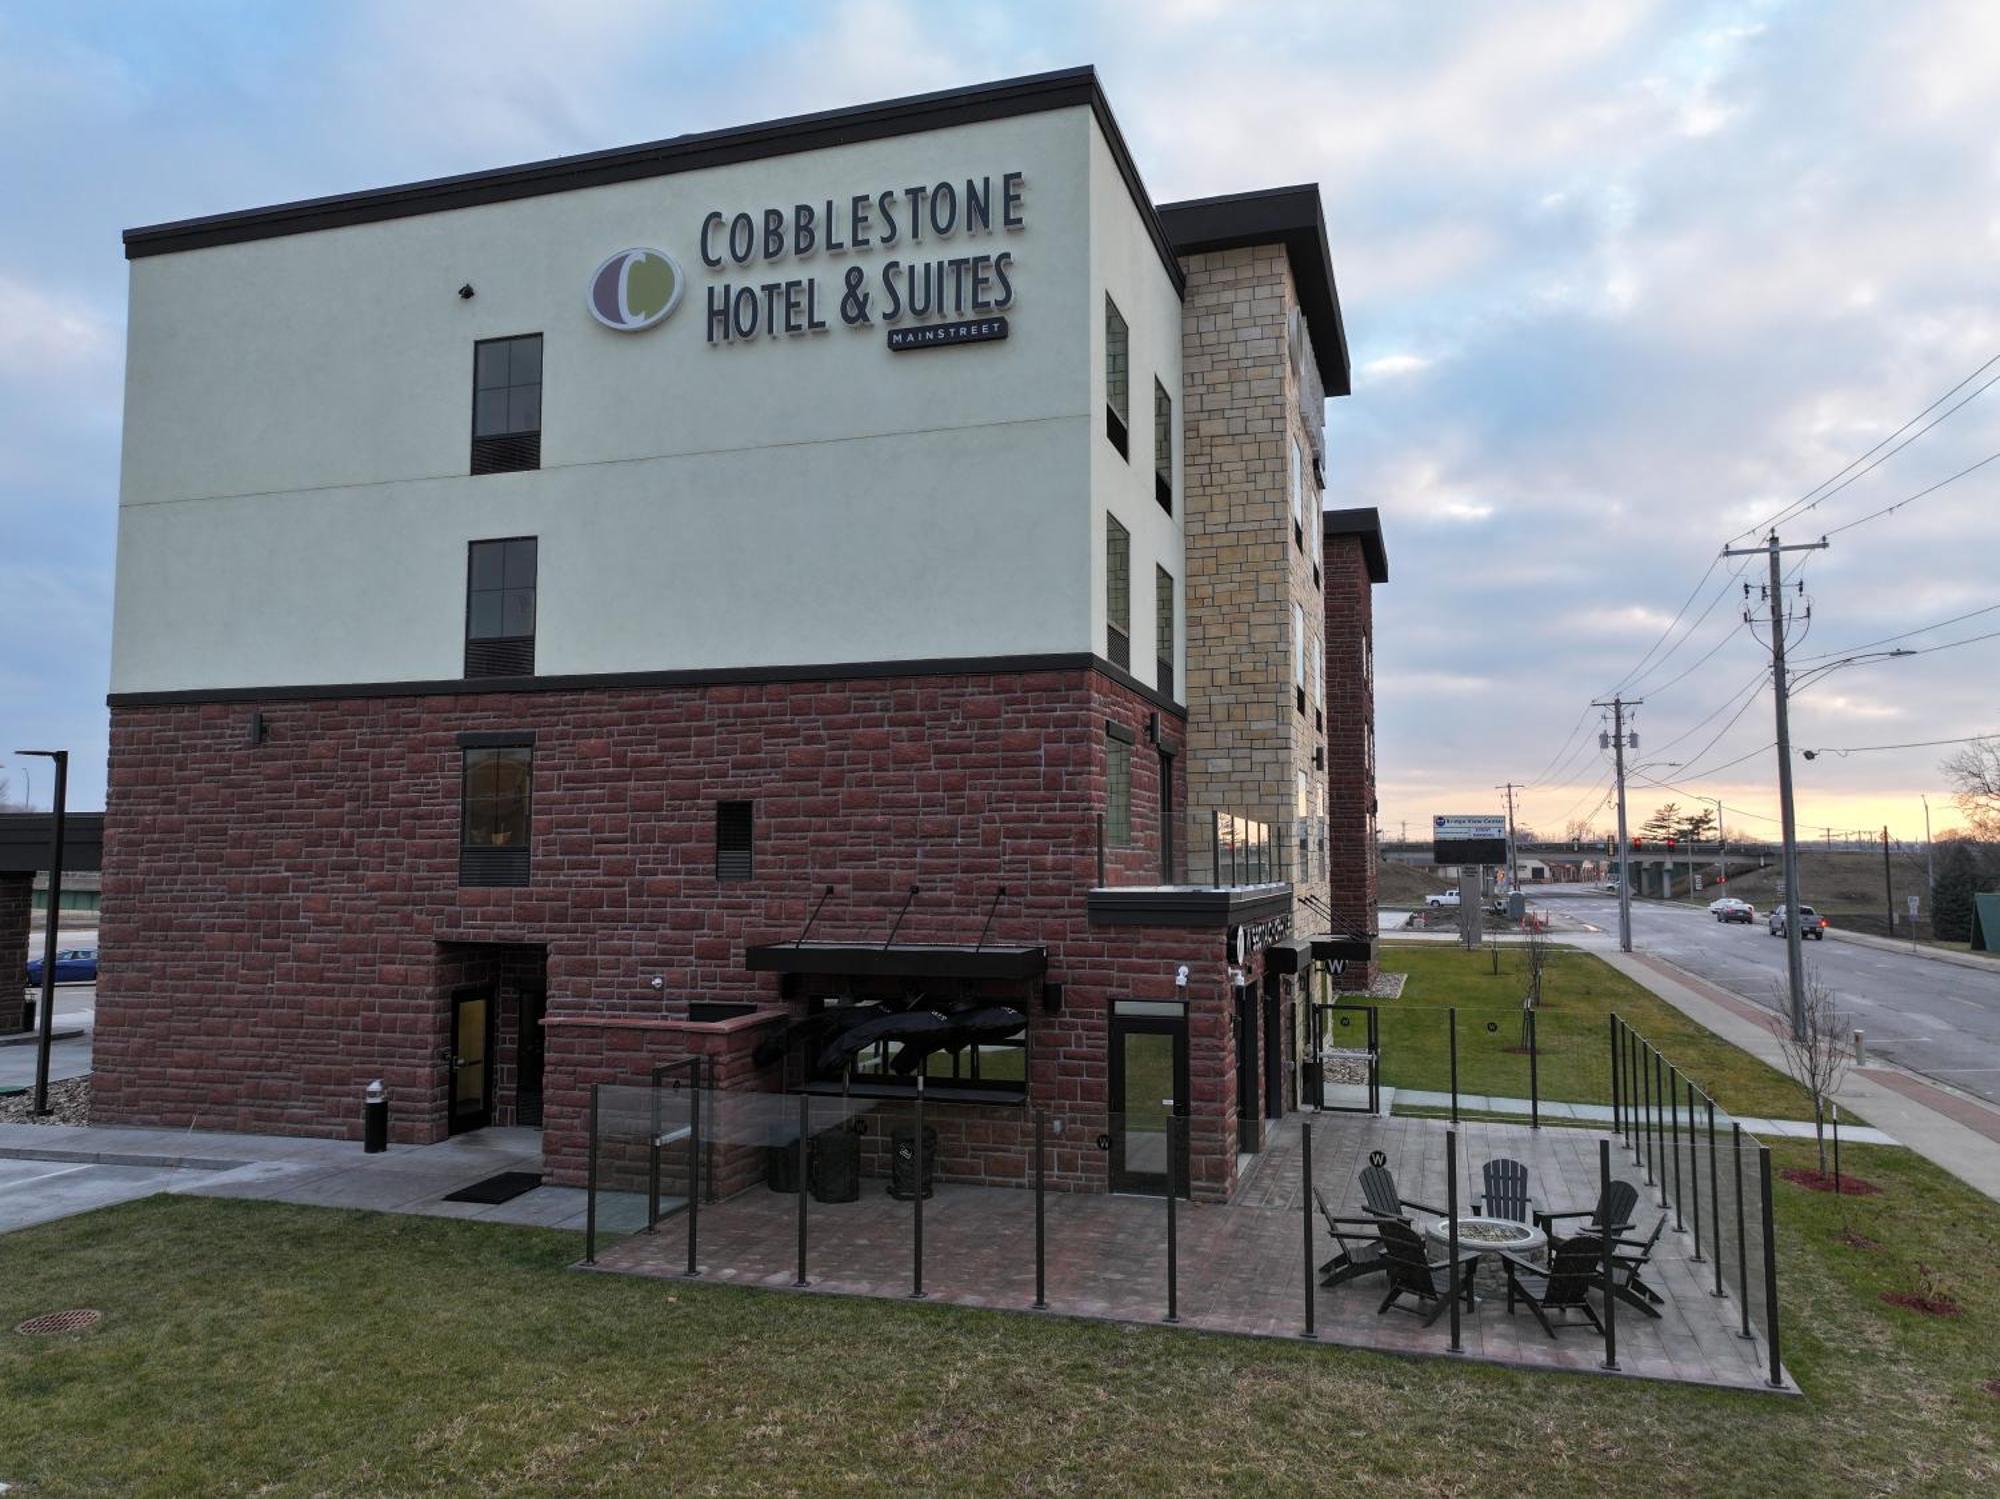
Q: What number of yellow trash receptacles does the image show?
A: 0